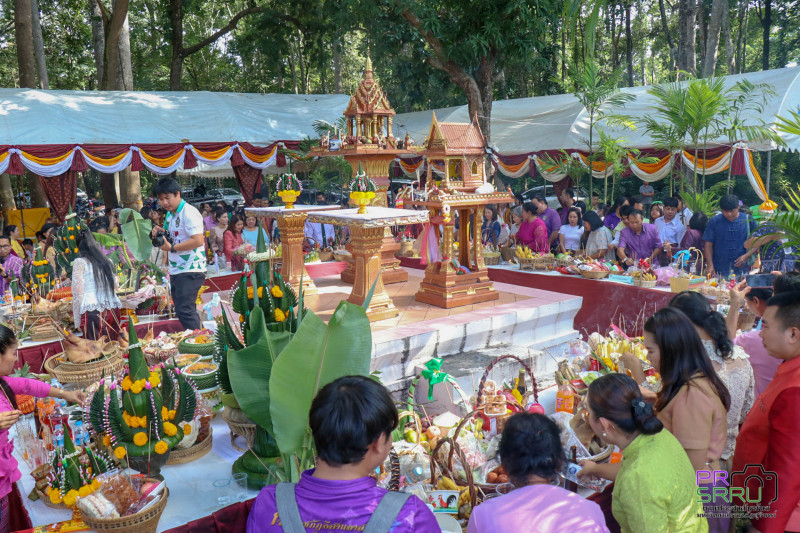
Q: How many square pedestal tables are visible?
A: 2